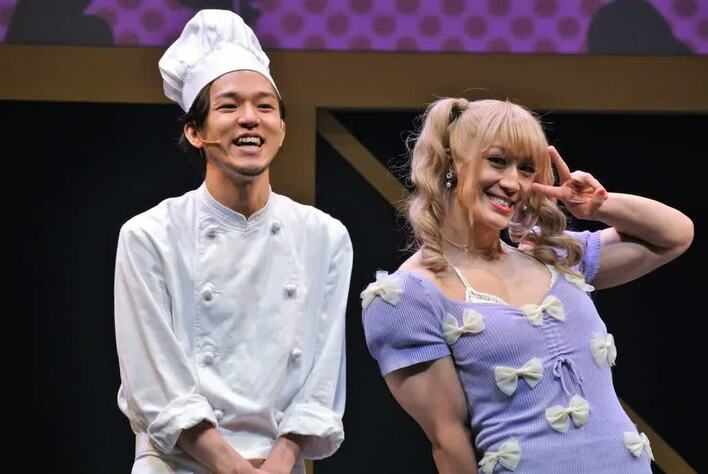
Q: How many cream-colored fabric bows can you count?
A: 9